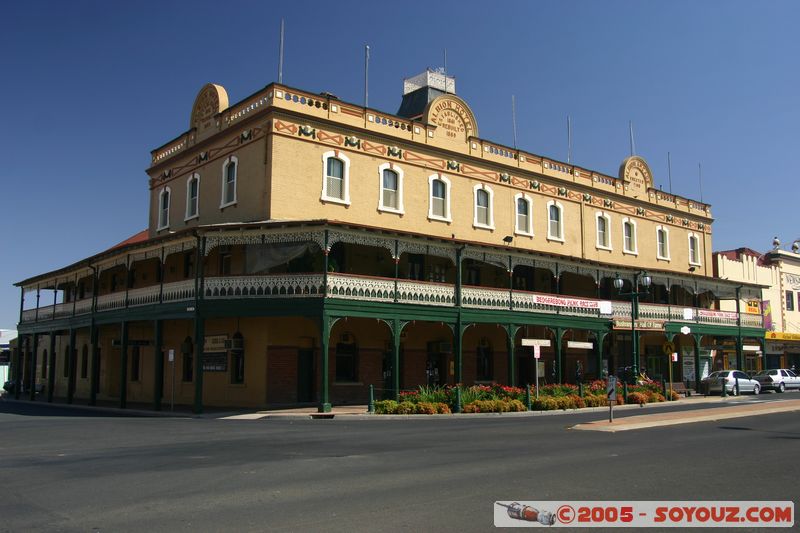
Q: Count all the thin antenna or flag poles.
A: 8